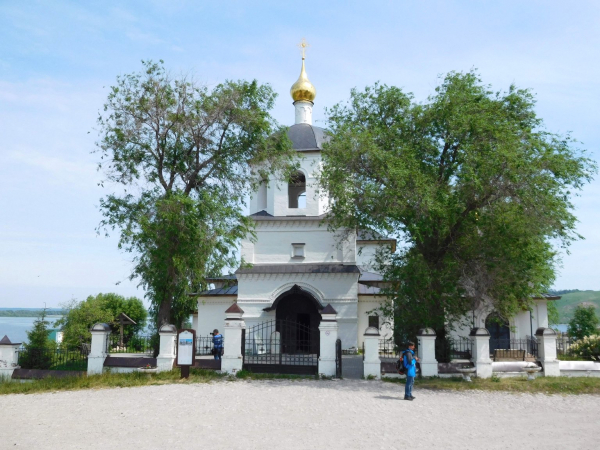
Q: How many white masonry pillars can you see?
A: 9